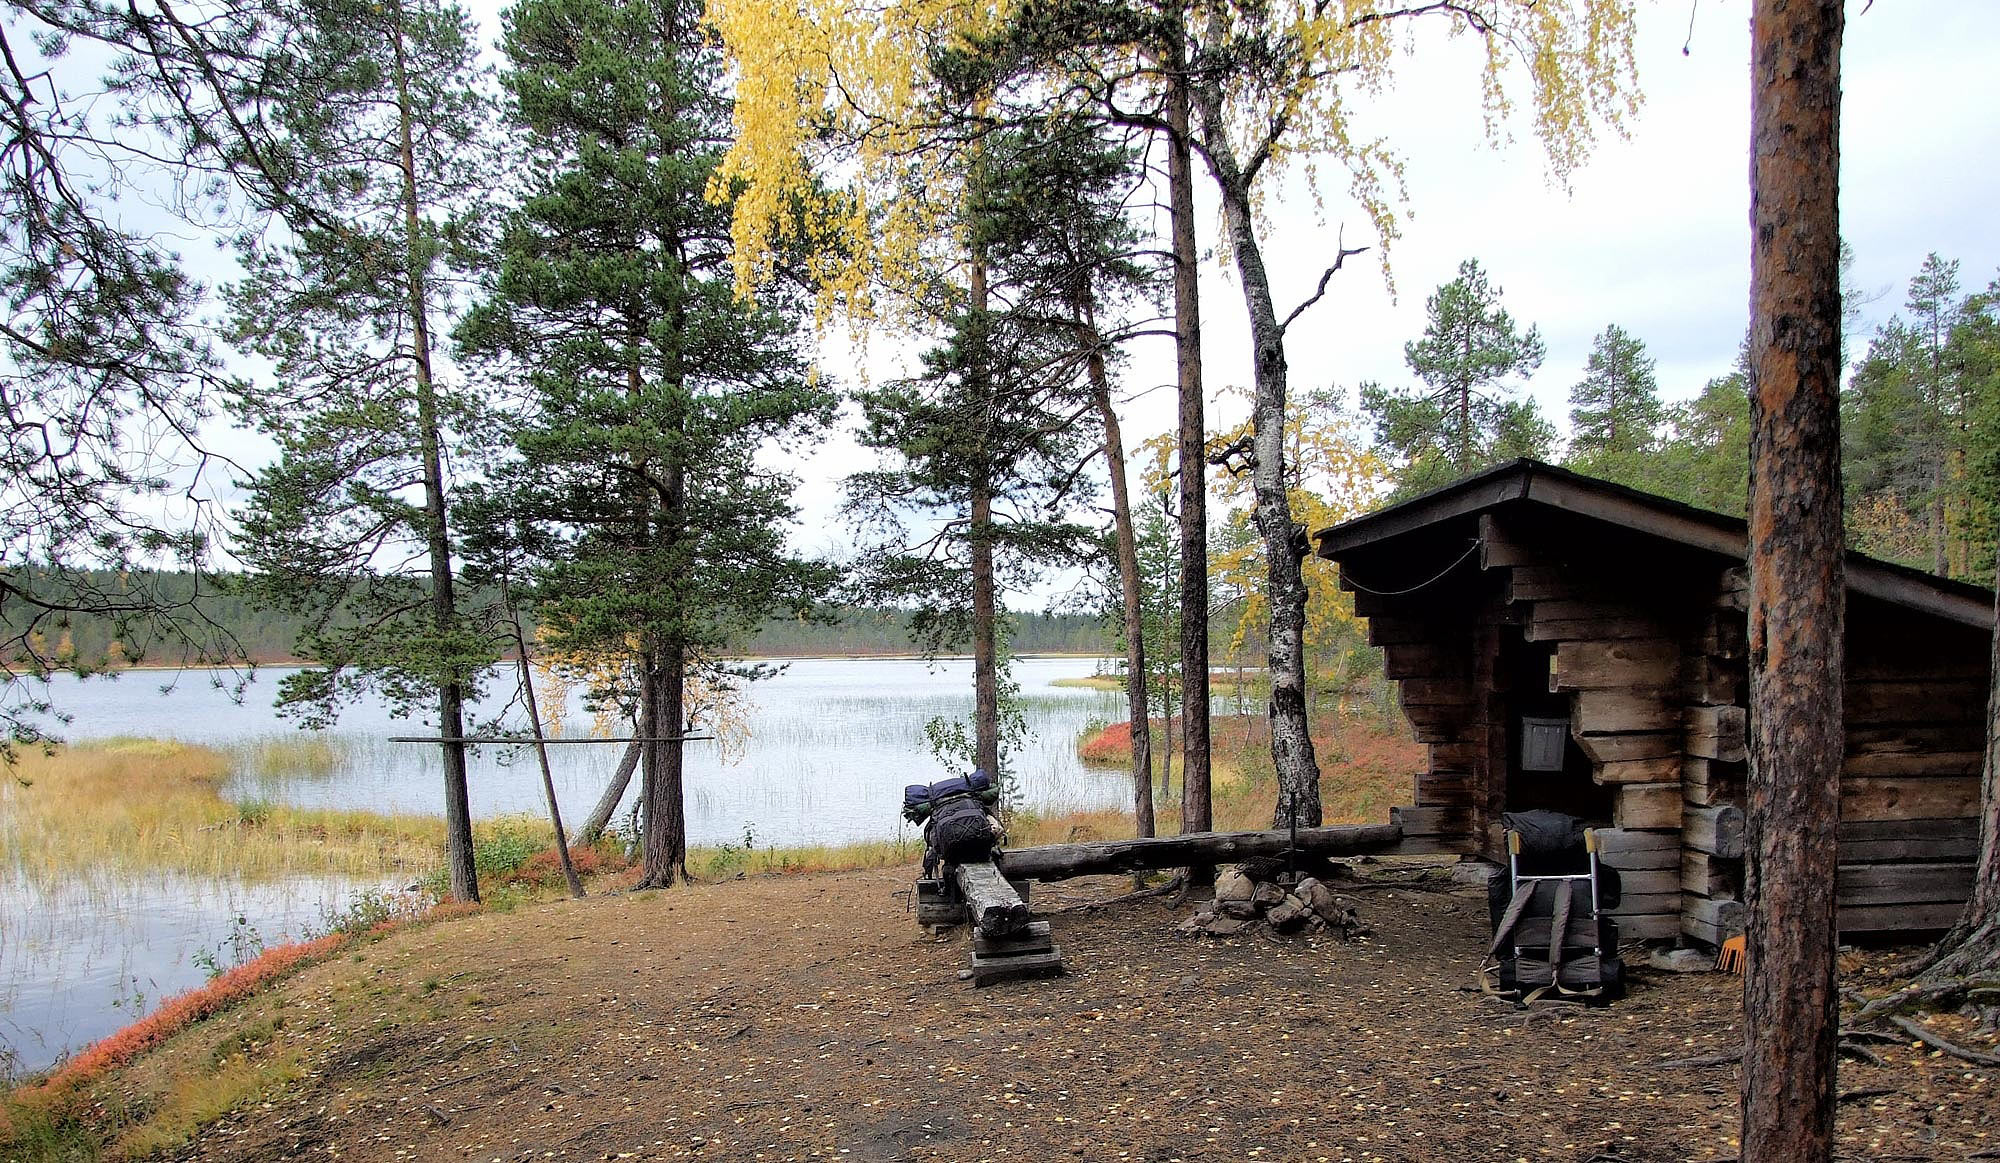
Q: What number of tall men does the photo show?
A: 0